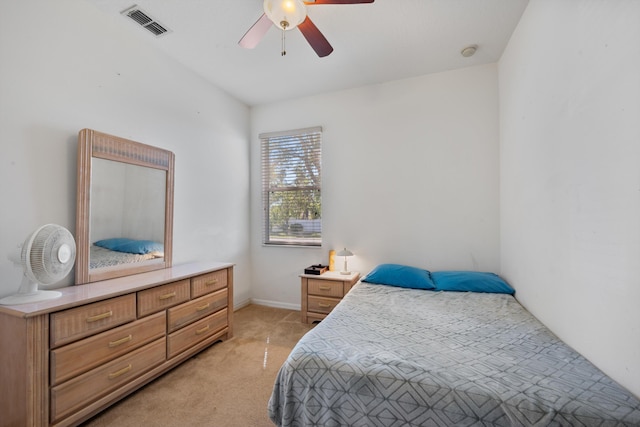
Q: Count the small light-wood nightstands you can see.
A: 1